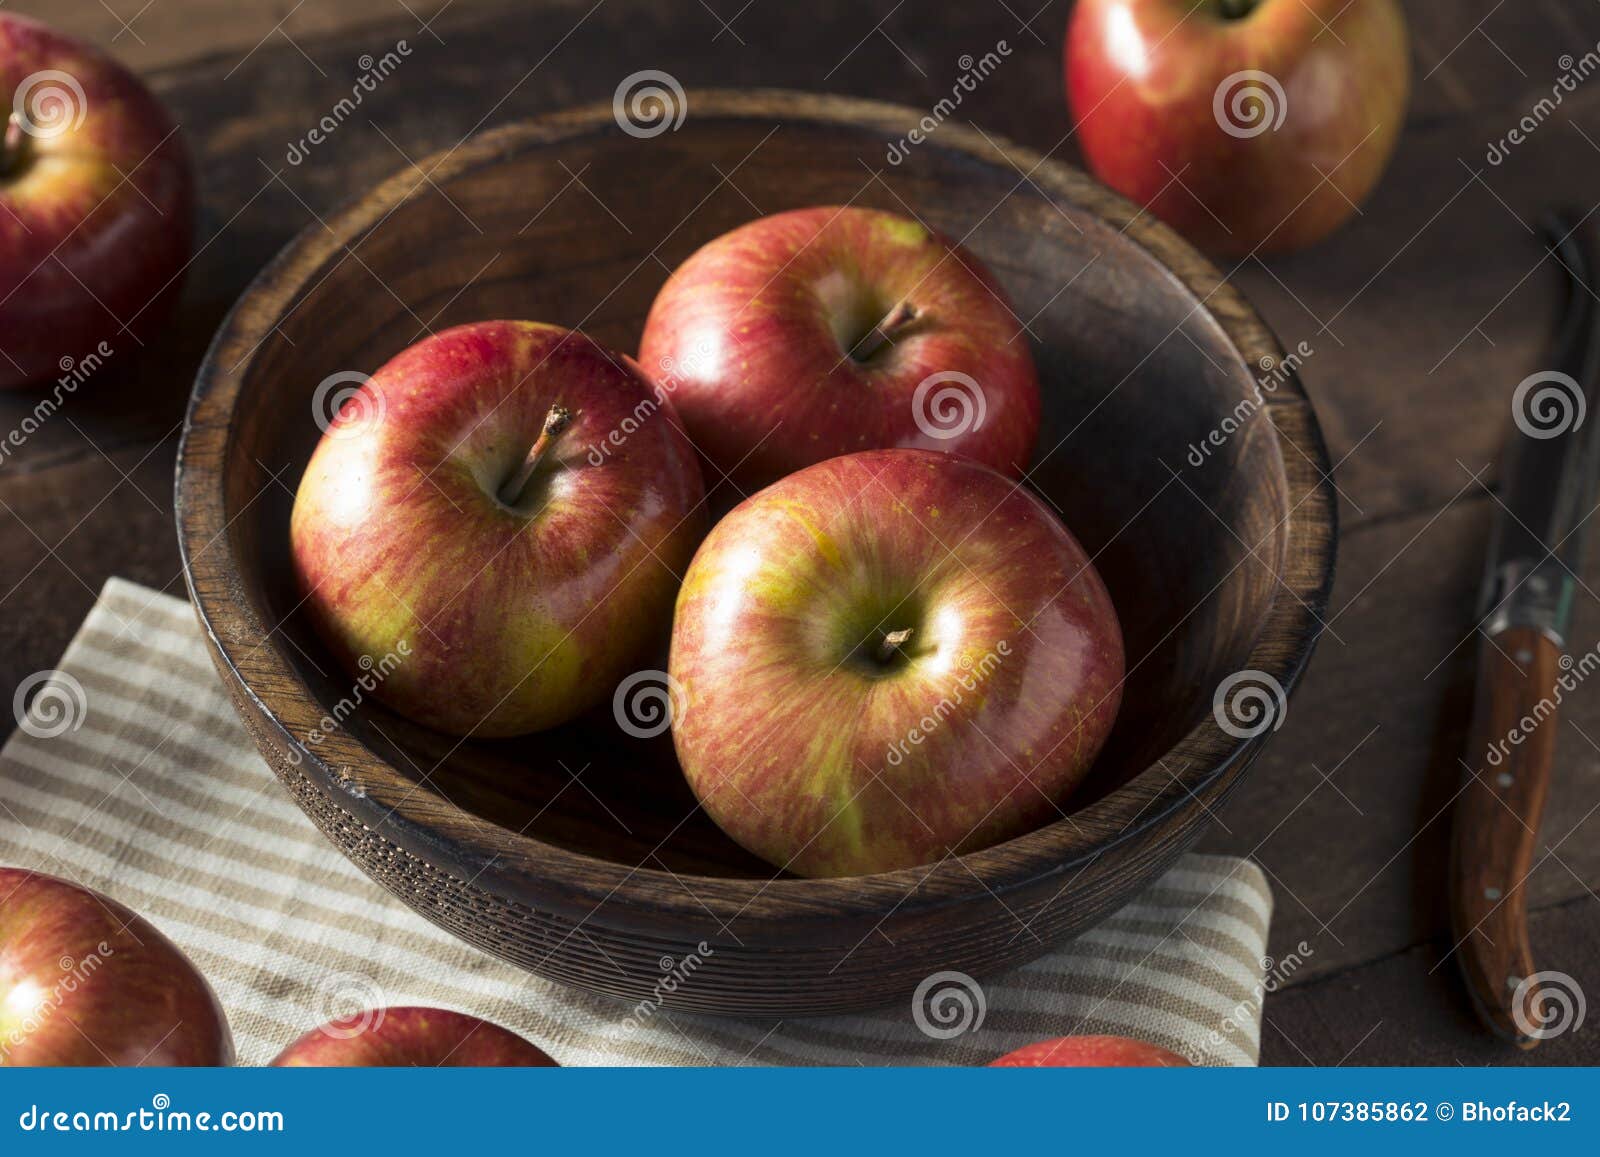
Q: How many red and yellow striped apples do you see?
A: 8